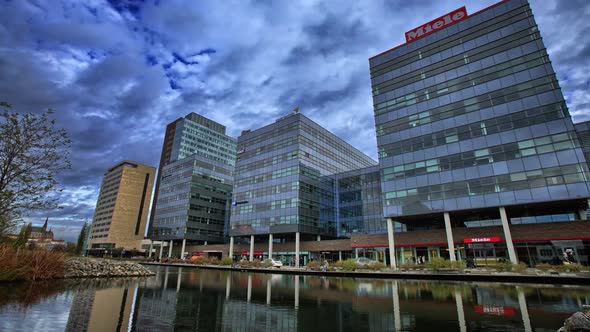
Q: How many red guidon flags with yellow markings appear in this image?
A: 0